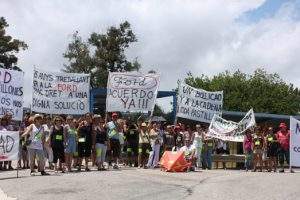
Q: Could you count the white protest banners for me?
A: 7